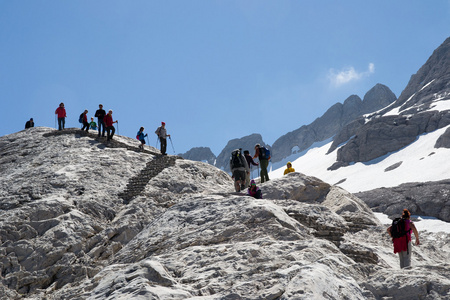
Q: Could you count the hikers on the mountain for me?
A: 14